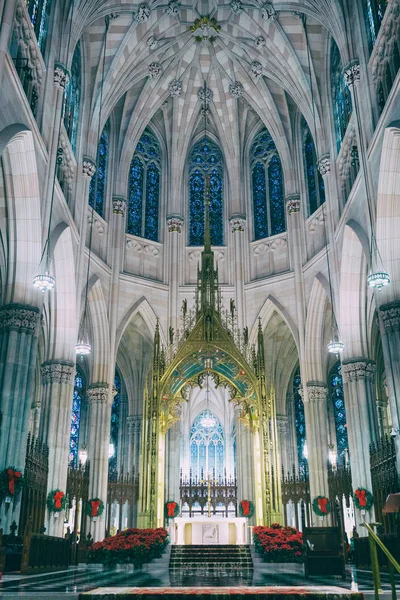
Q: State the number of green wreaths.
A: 7